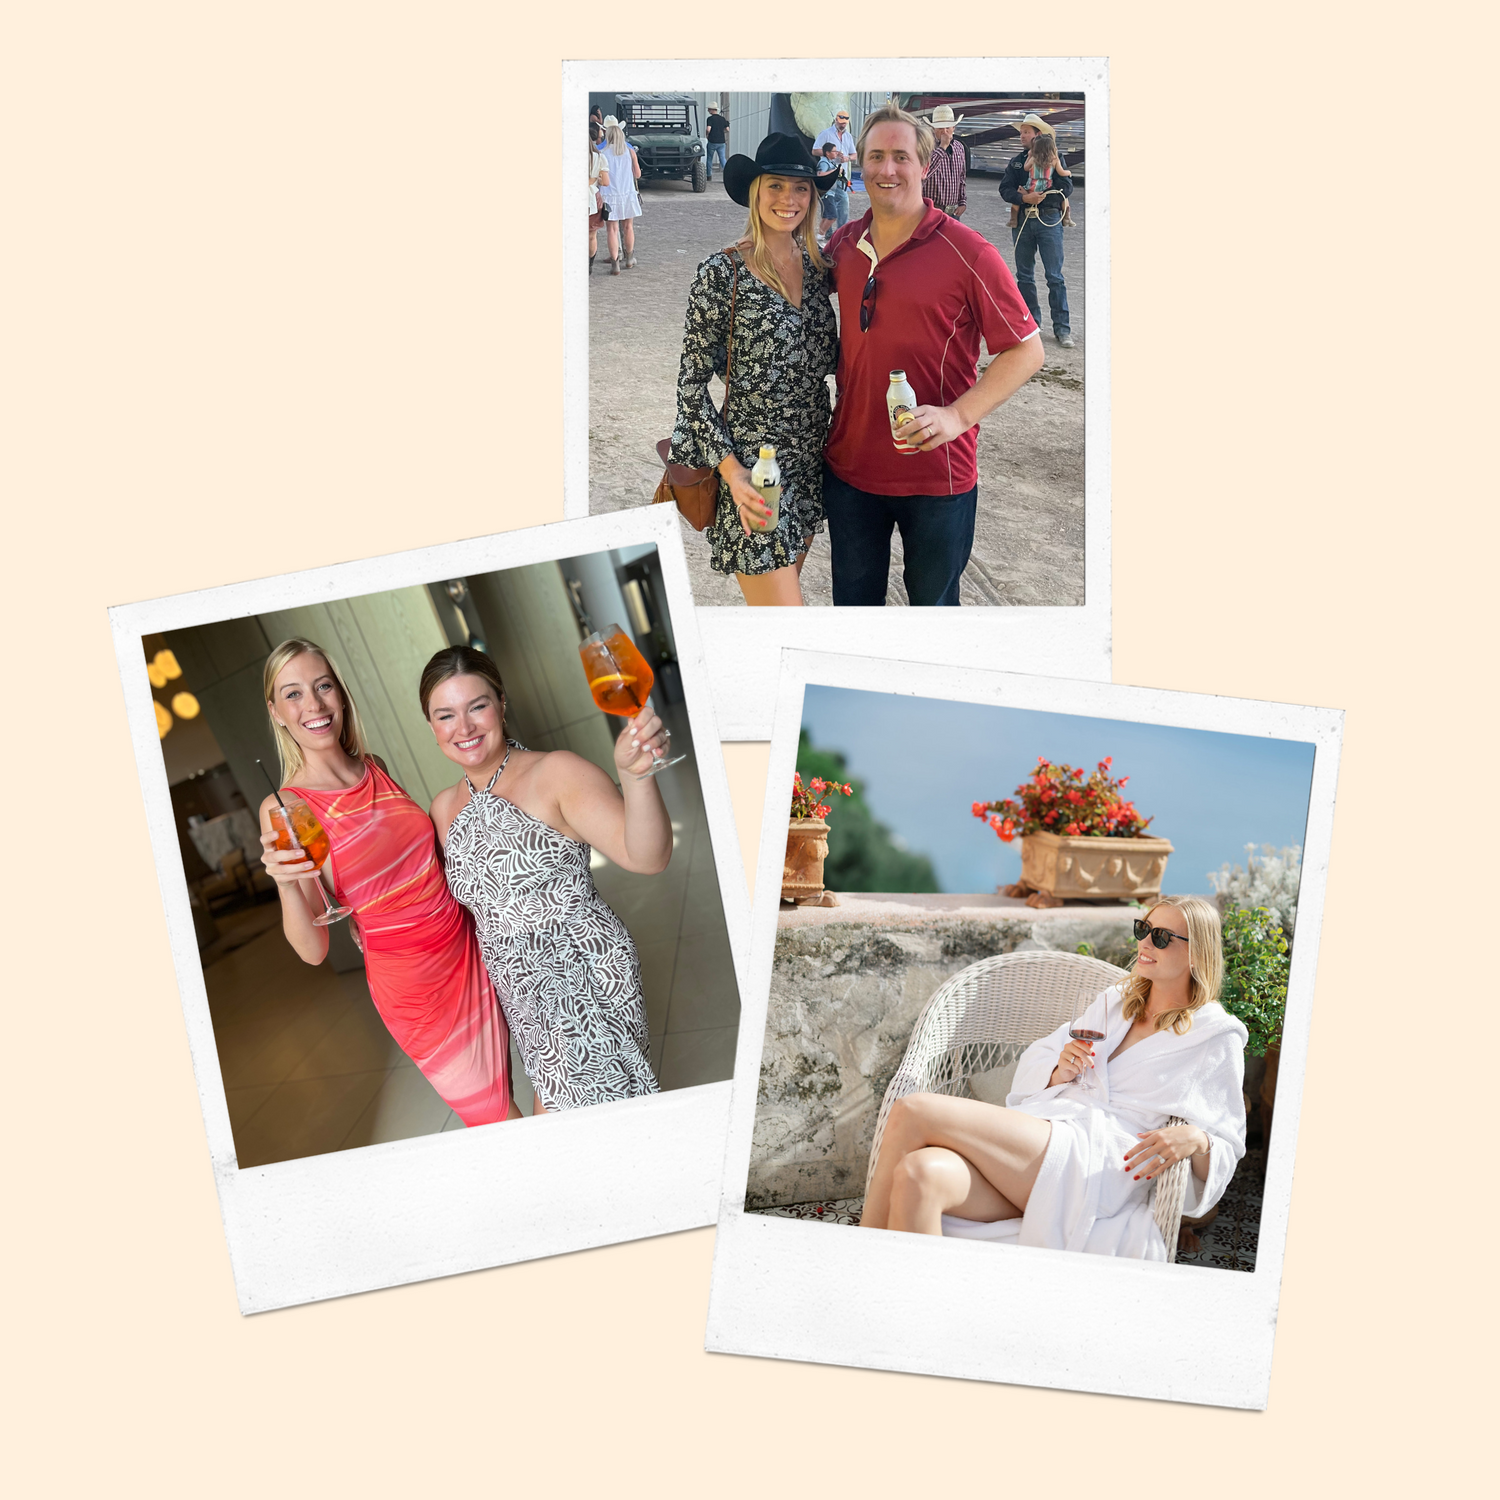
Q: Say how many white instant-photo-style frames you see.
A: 3